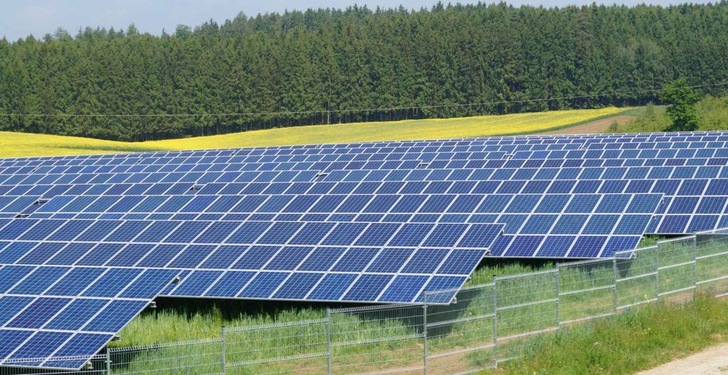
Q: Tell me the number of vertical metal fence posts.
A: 9